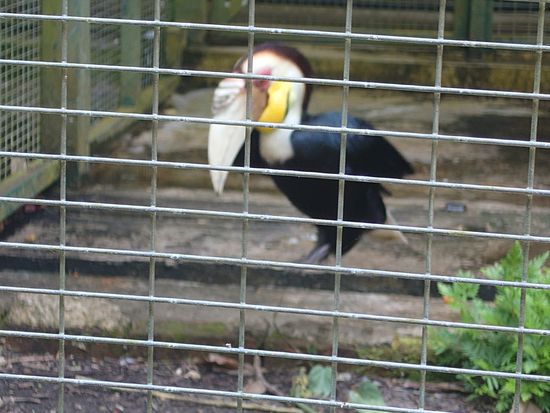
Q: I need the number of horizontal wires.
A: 9